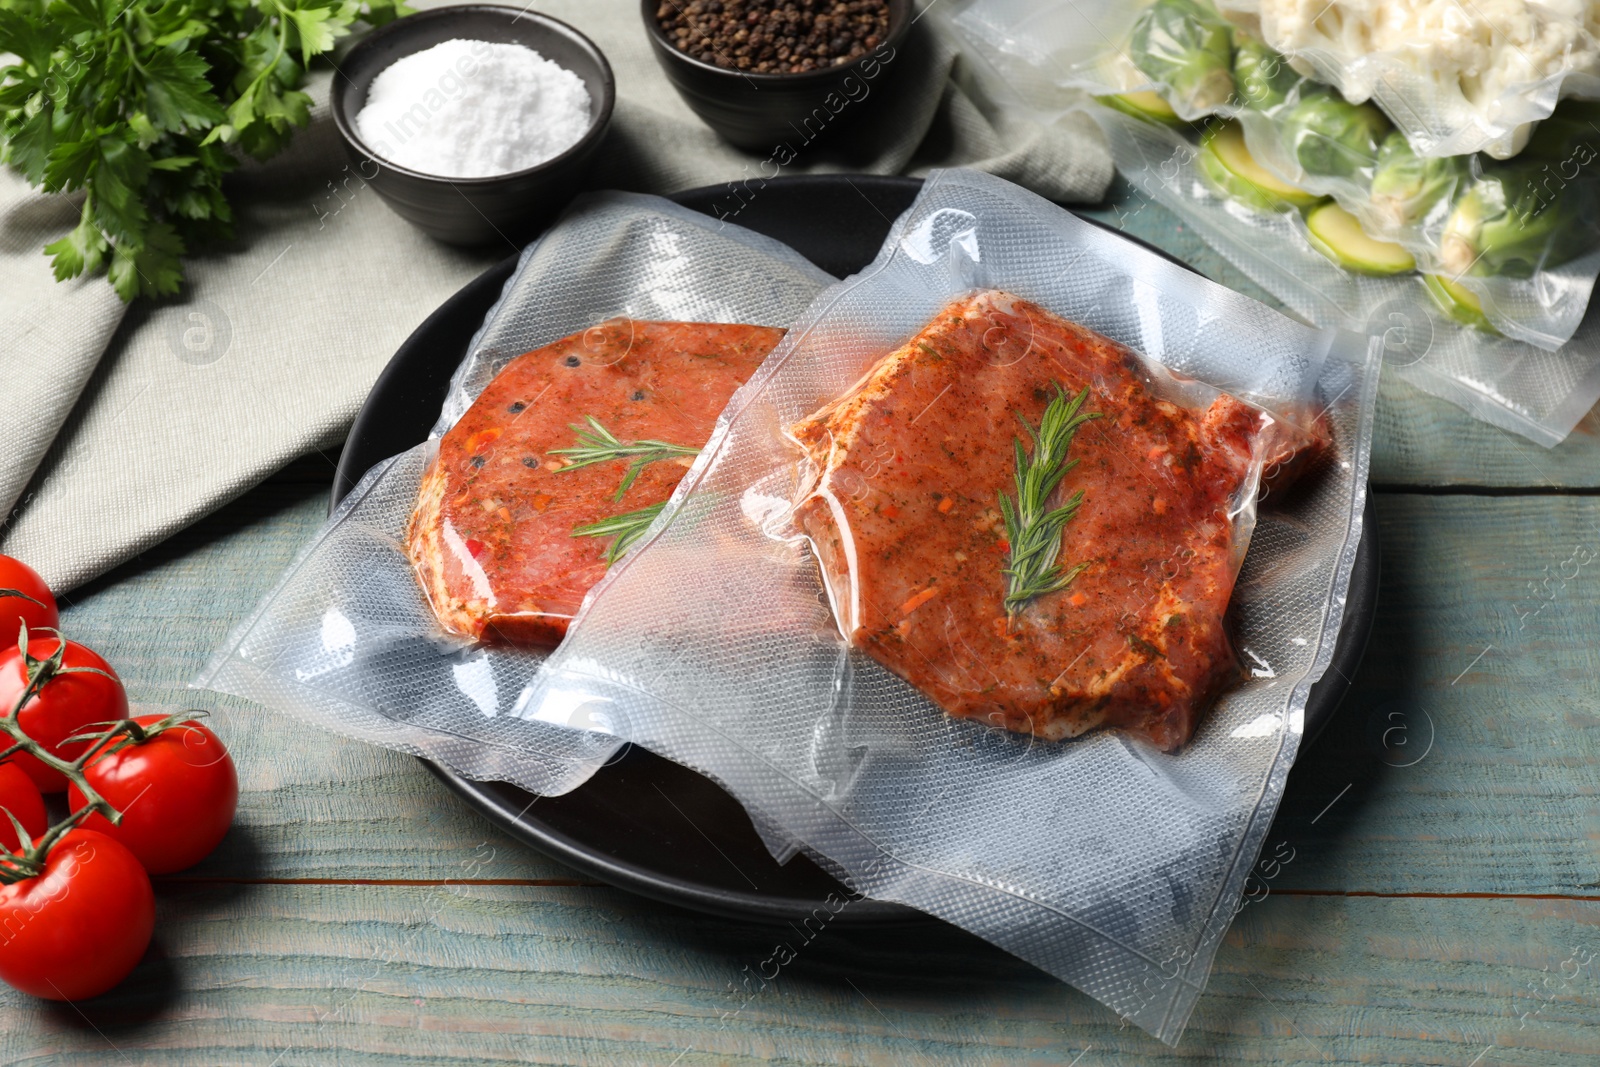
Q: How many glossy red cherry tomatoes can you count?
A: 5